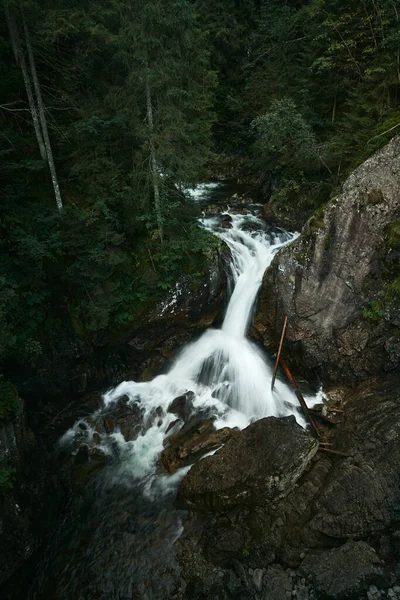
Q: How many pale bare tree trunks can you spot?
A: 3